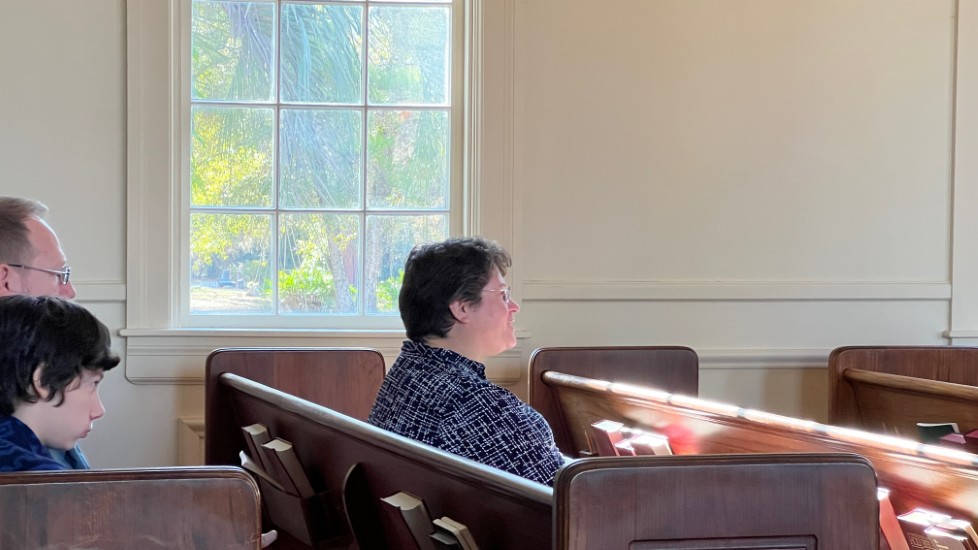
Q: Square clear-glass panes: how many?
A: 9